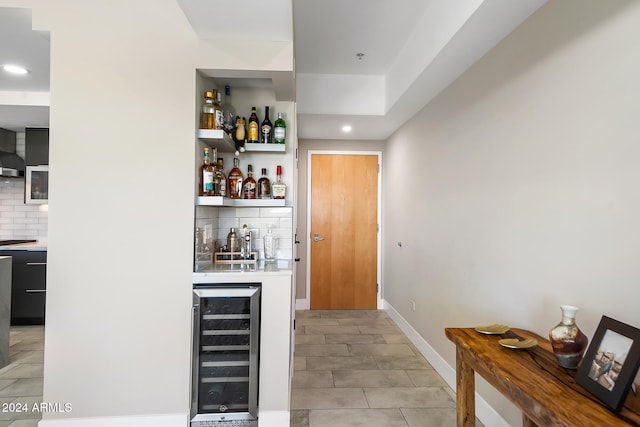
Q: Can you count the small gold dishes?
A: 2